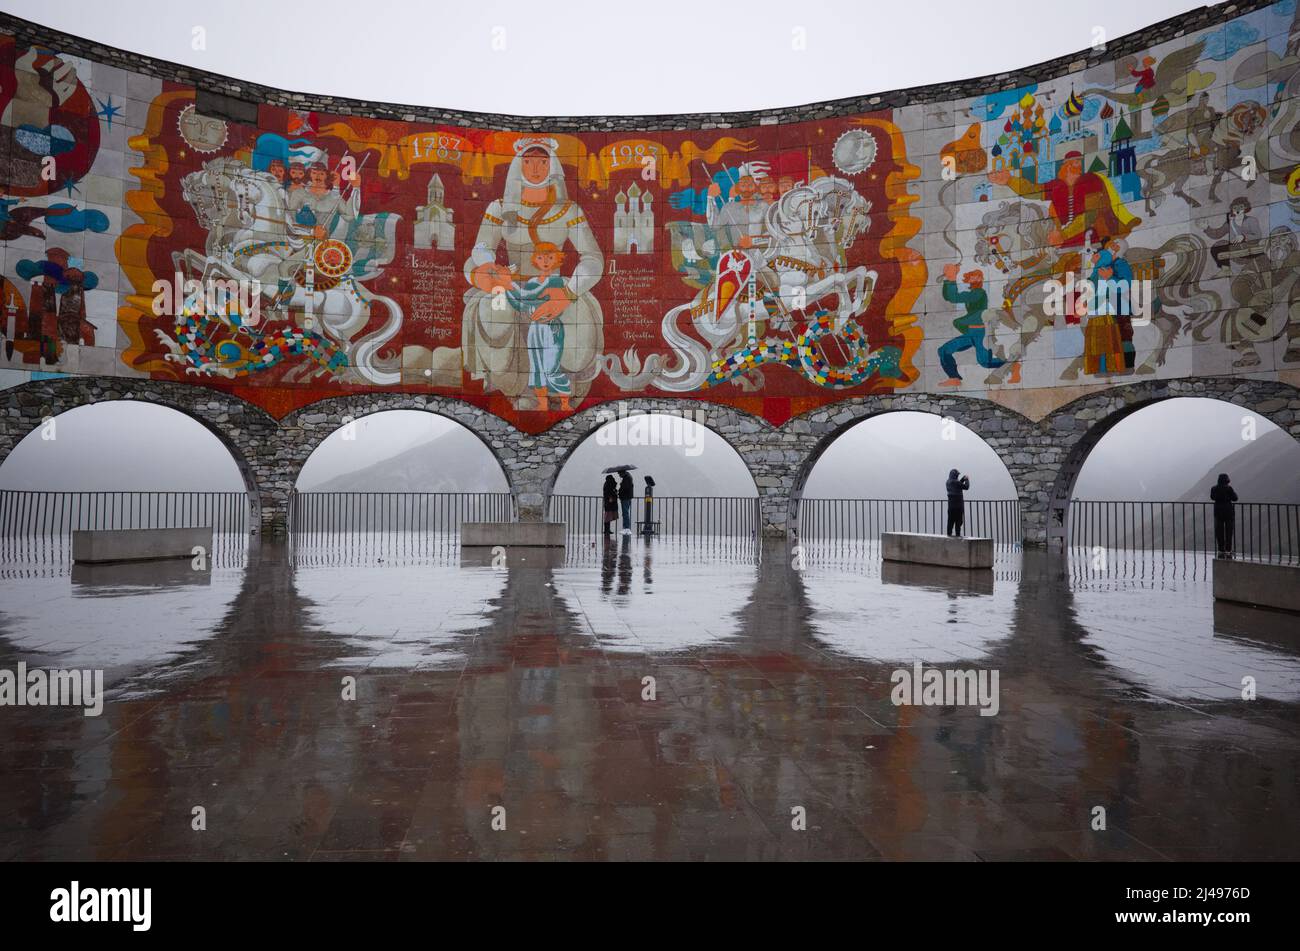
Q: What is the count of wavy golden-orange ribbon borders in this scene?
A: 2